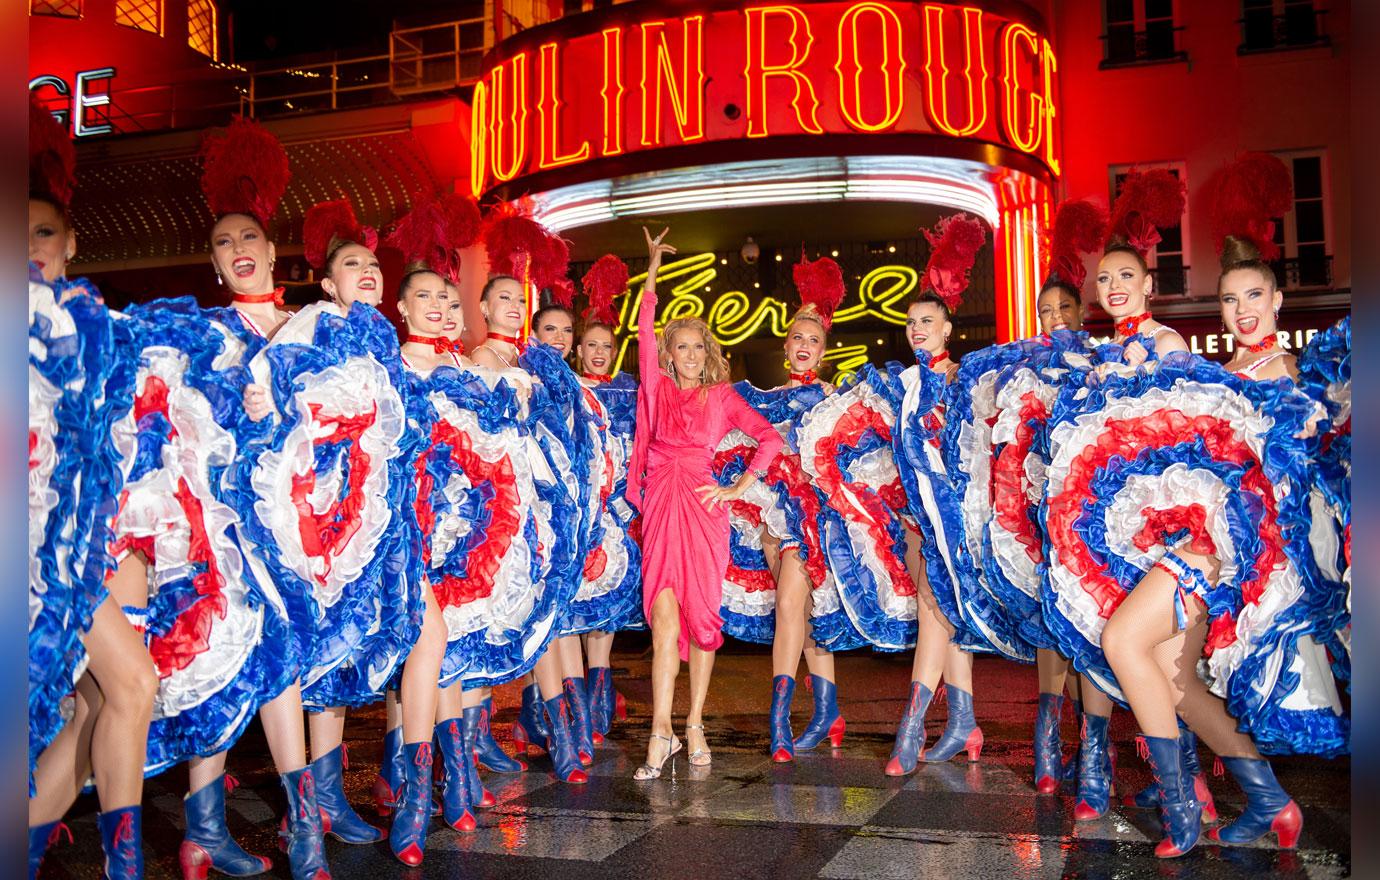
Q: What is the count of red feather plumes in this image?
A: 13